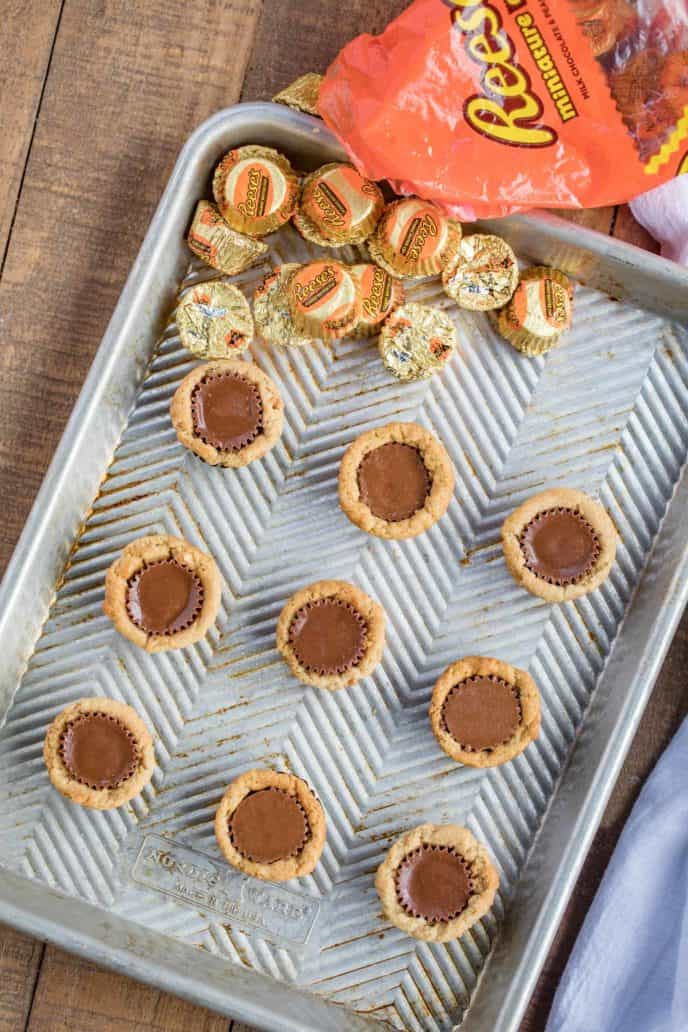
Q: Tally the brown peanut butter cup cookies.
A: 9